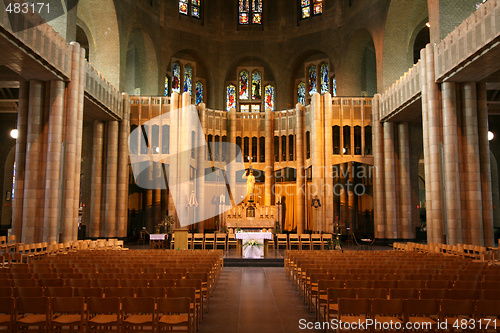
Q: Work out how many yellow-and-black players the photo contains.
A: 0